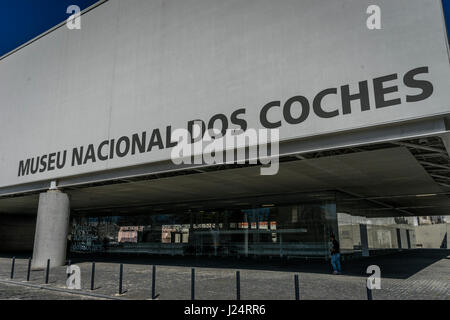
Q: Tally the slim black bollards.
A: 11